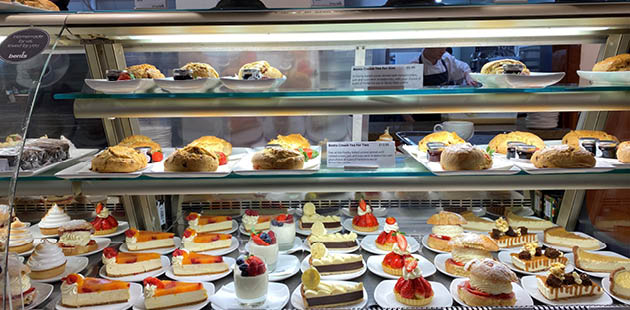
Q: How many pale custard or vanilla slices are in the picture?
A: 5